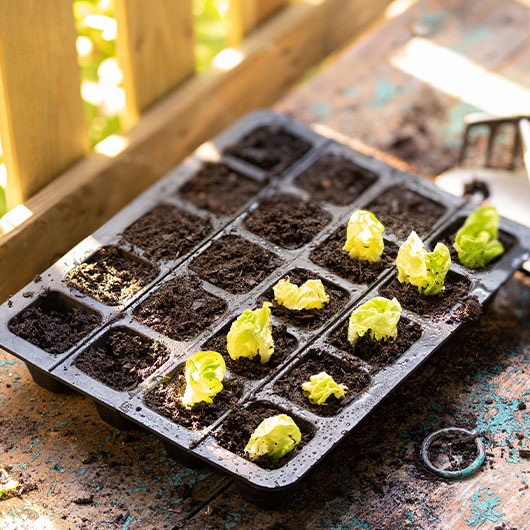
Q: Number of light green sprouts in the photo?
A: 9